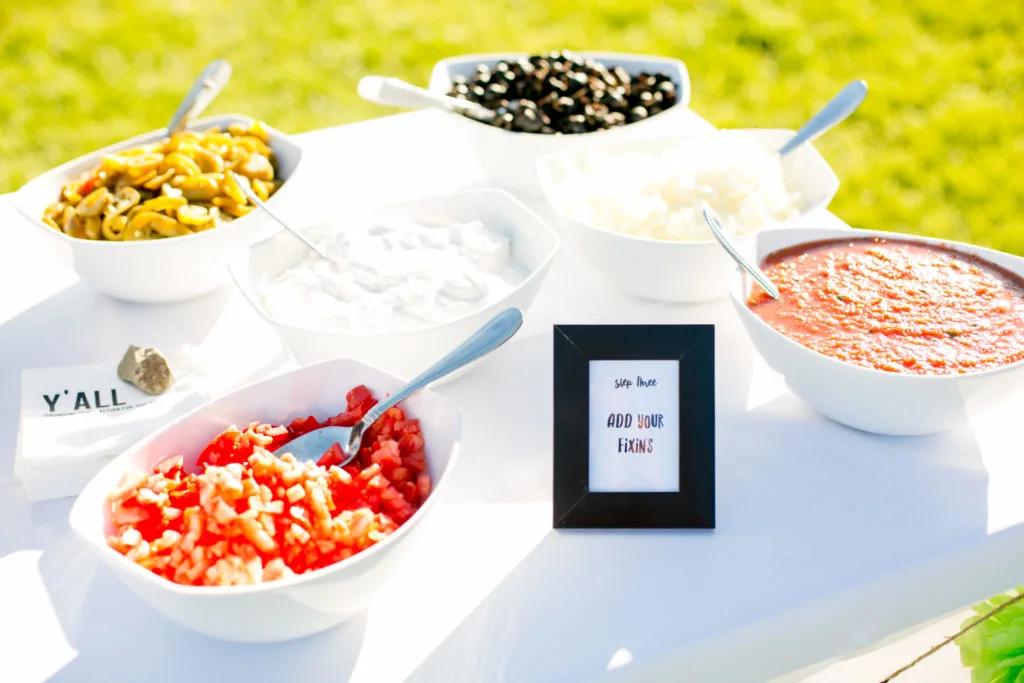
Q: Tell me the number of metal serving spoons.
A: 6